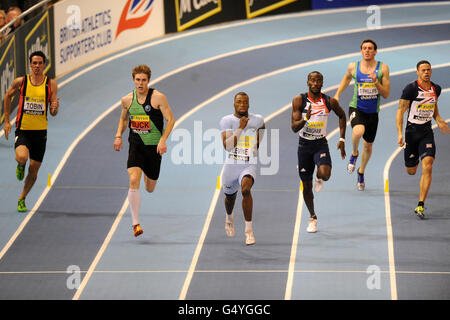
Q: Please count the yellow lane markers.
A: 4